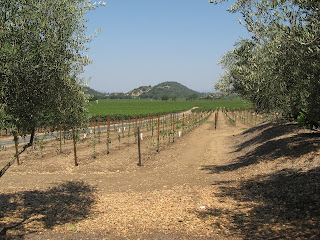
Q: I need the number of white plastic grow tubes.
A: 6